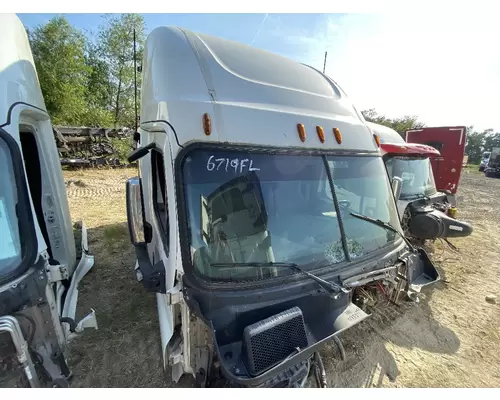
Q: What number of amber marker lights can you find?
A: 5